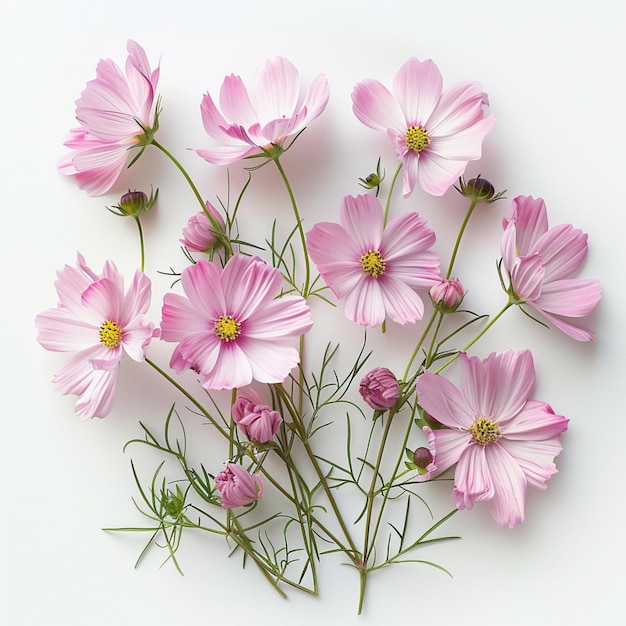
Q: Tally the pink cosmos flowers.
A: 8